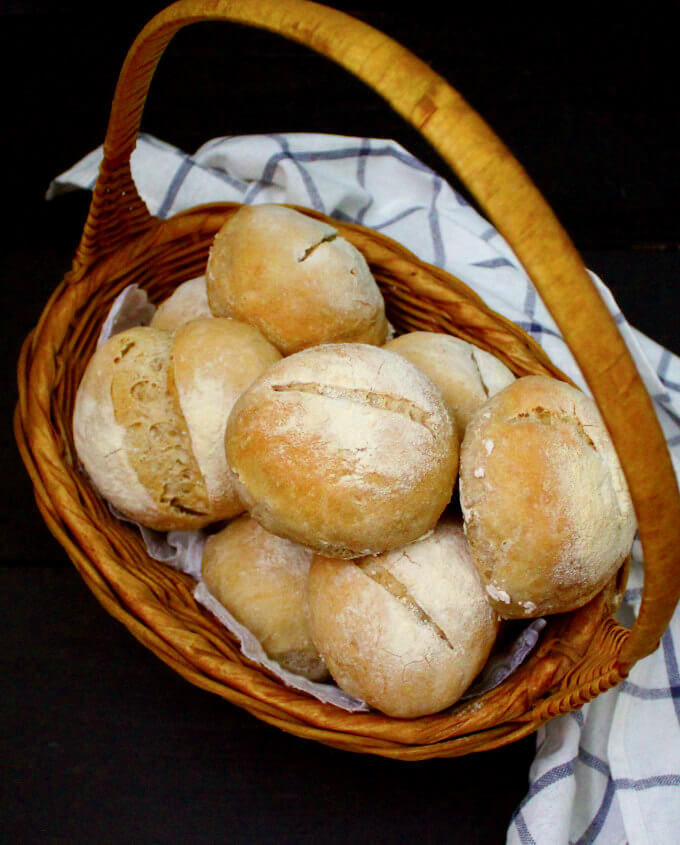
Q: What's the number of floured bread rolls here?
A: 8